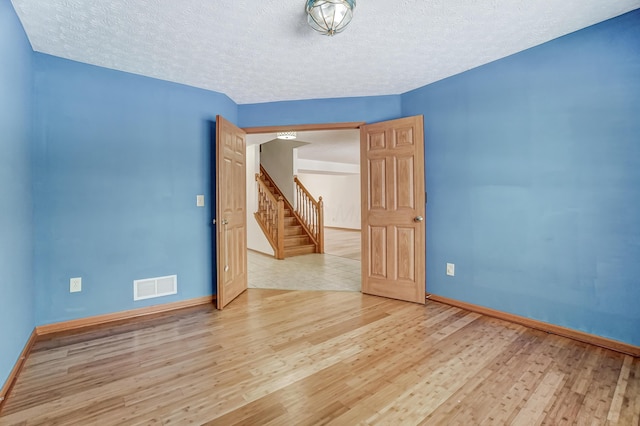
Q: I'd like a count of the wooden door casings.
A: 1